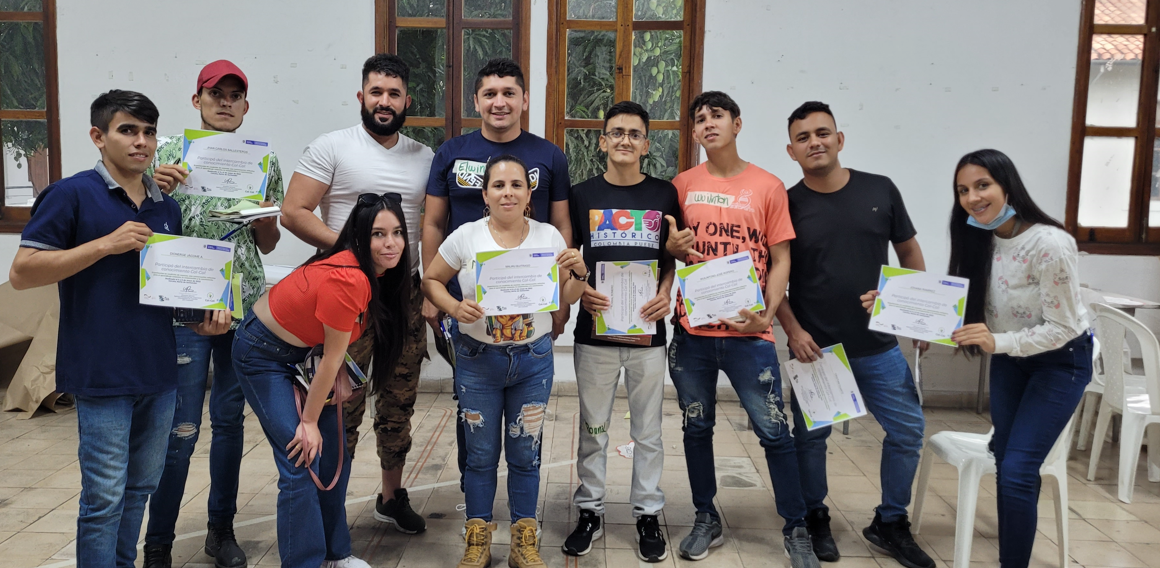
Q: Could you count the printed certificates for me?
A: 7